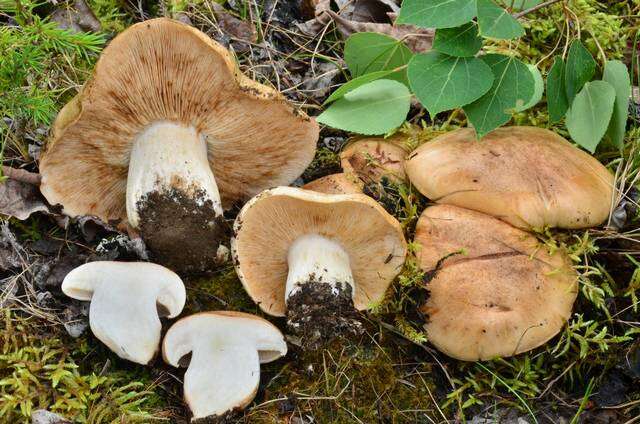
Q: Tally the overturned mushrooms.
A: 2